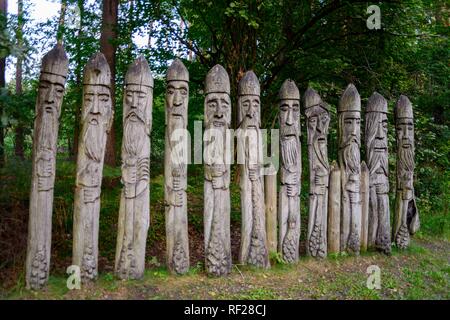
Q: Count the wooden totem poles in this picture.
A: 11